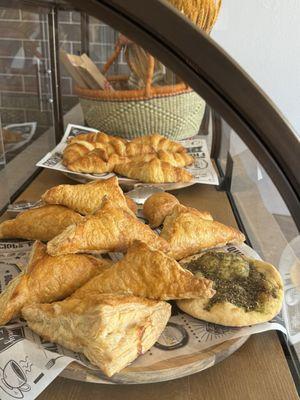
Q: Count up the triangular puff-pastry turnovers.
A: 7